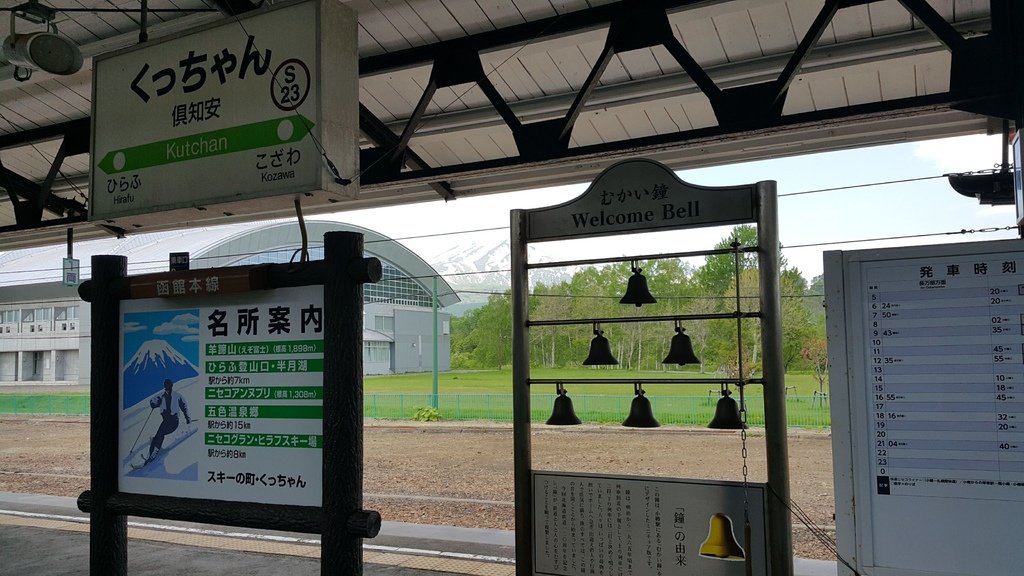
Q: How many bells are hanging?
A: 6